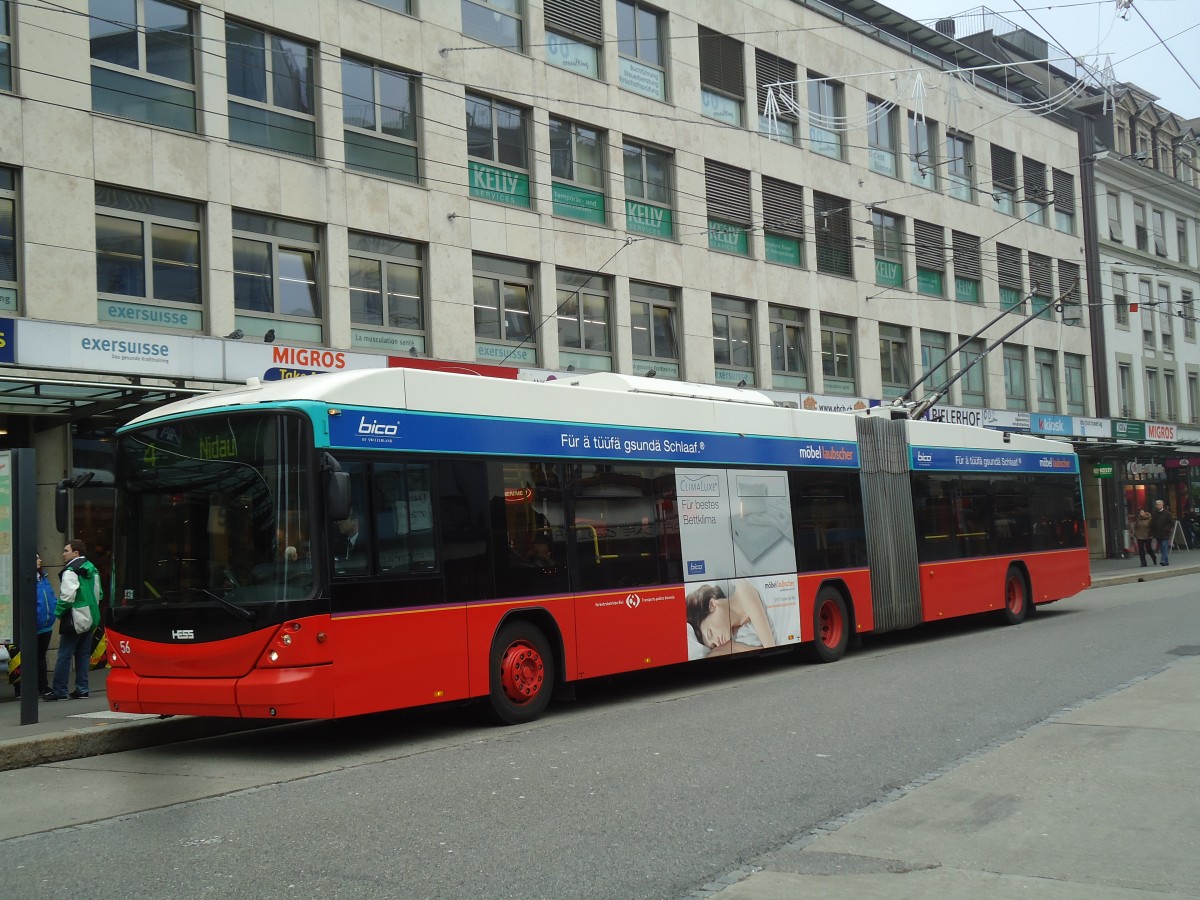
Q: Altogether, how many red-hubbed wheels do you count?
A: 3